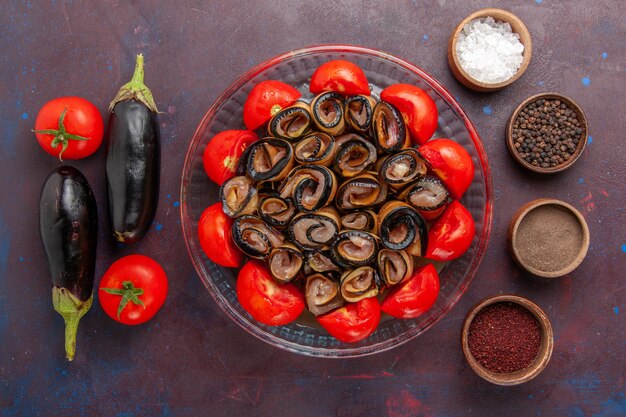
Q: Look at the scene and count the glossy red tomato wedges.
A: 10